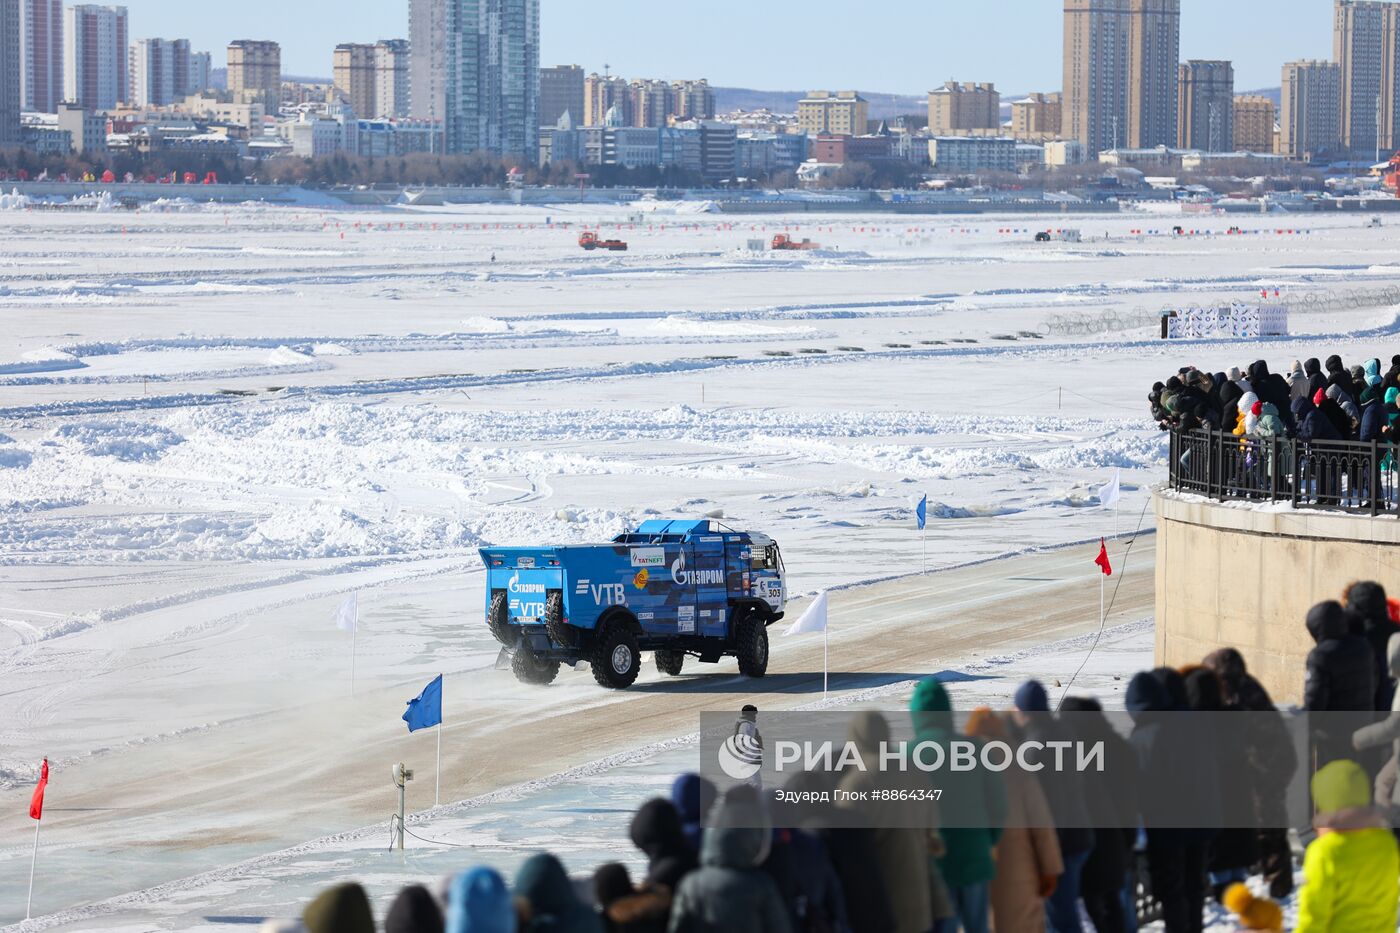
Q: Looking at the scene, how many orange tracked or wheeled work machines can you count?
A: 2